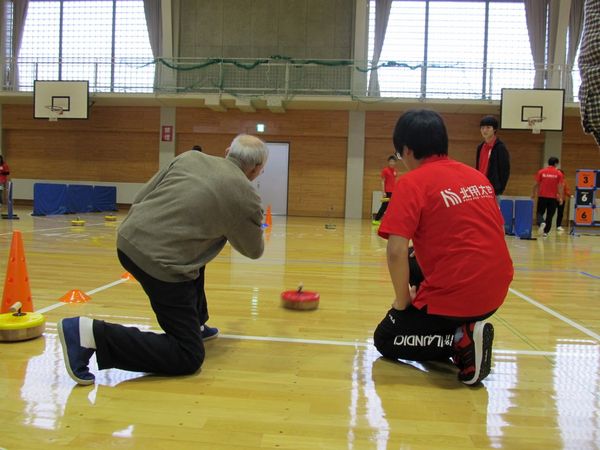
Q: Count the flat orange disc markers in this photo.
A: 2